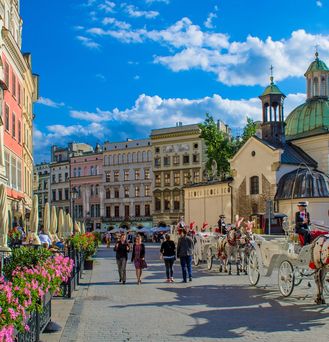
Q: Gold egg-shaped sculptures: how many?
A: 0